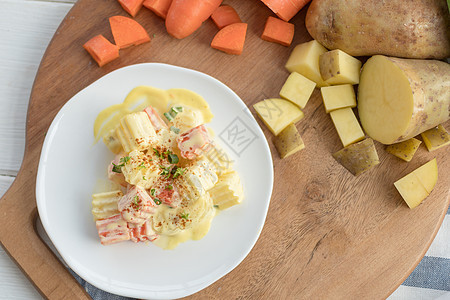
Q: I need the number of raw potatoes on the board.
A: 2